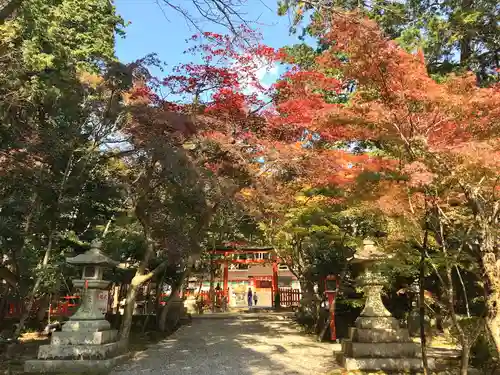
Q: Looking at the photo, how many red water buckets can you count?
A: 0